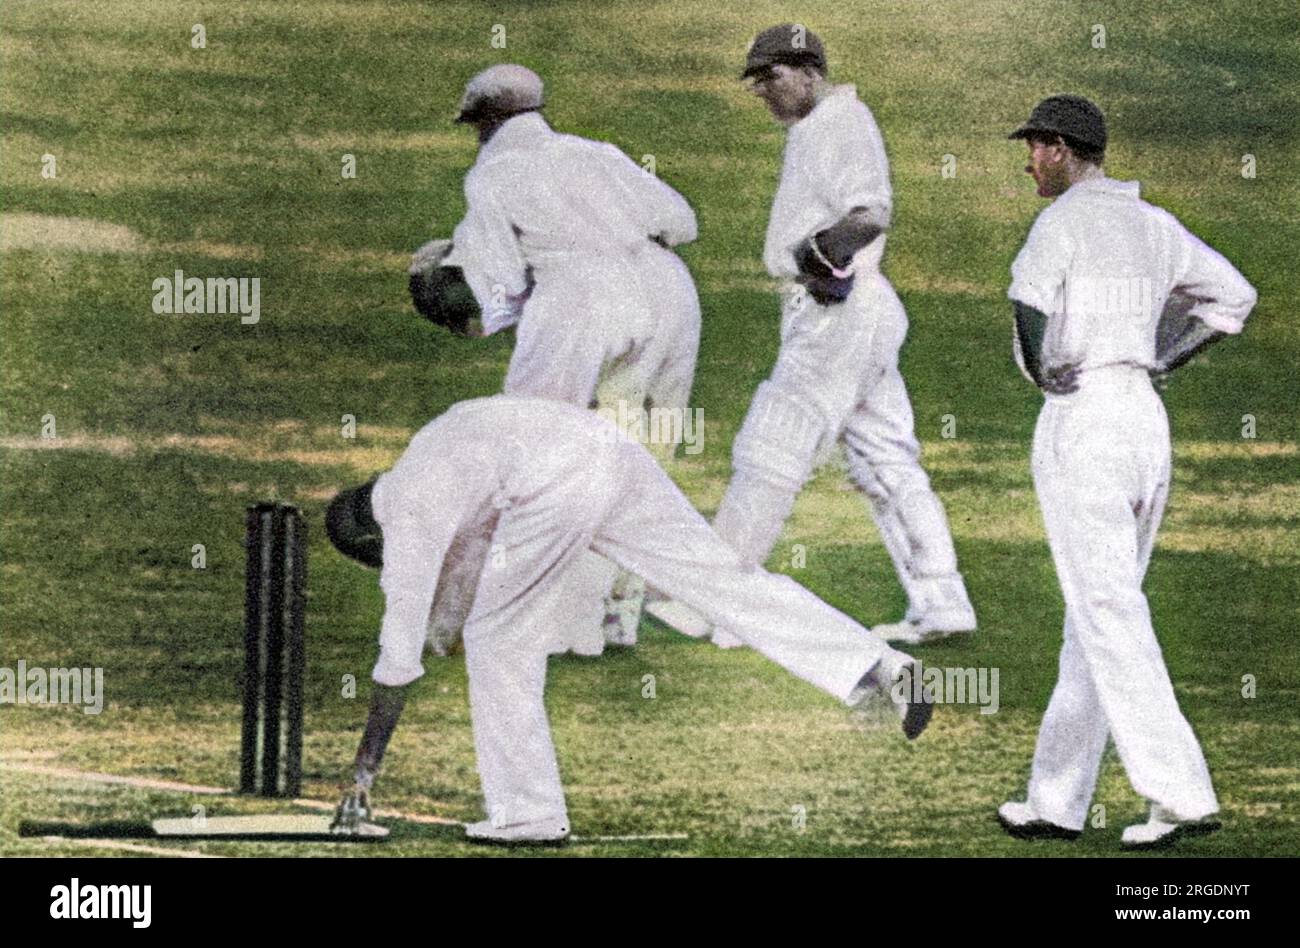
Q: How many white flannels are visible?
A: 4